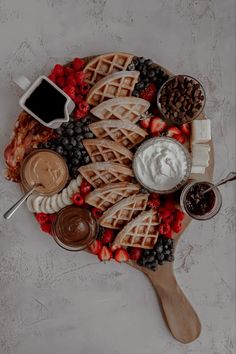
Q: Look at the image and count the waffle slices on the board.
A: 9